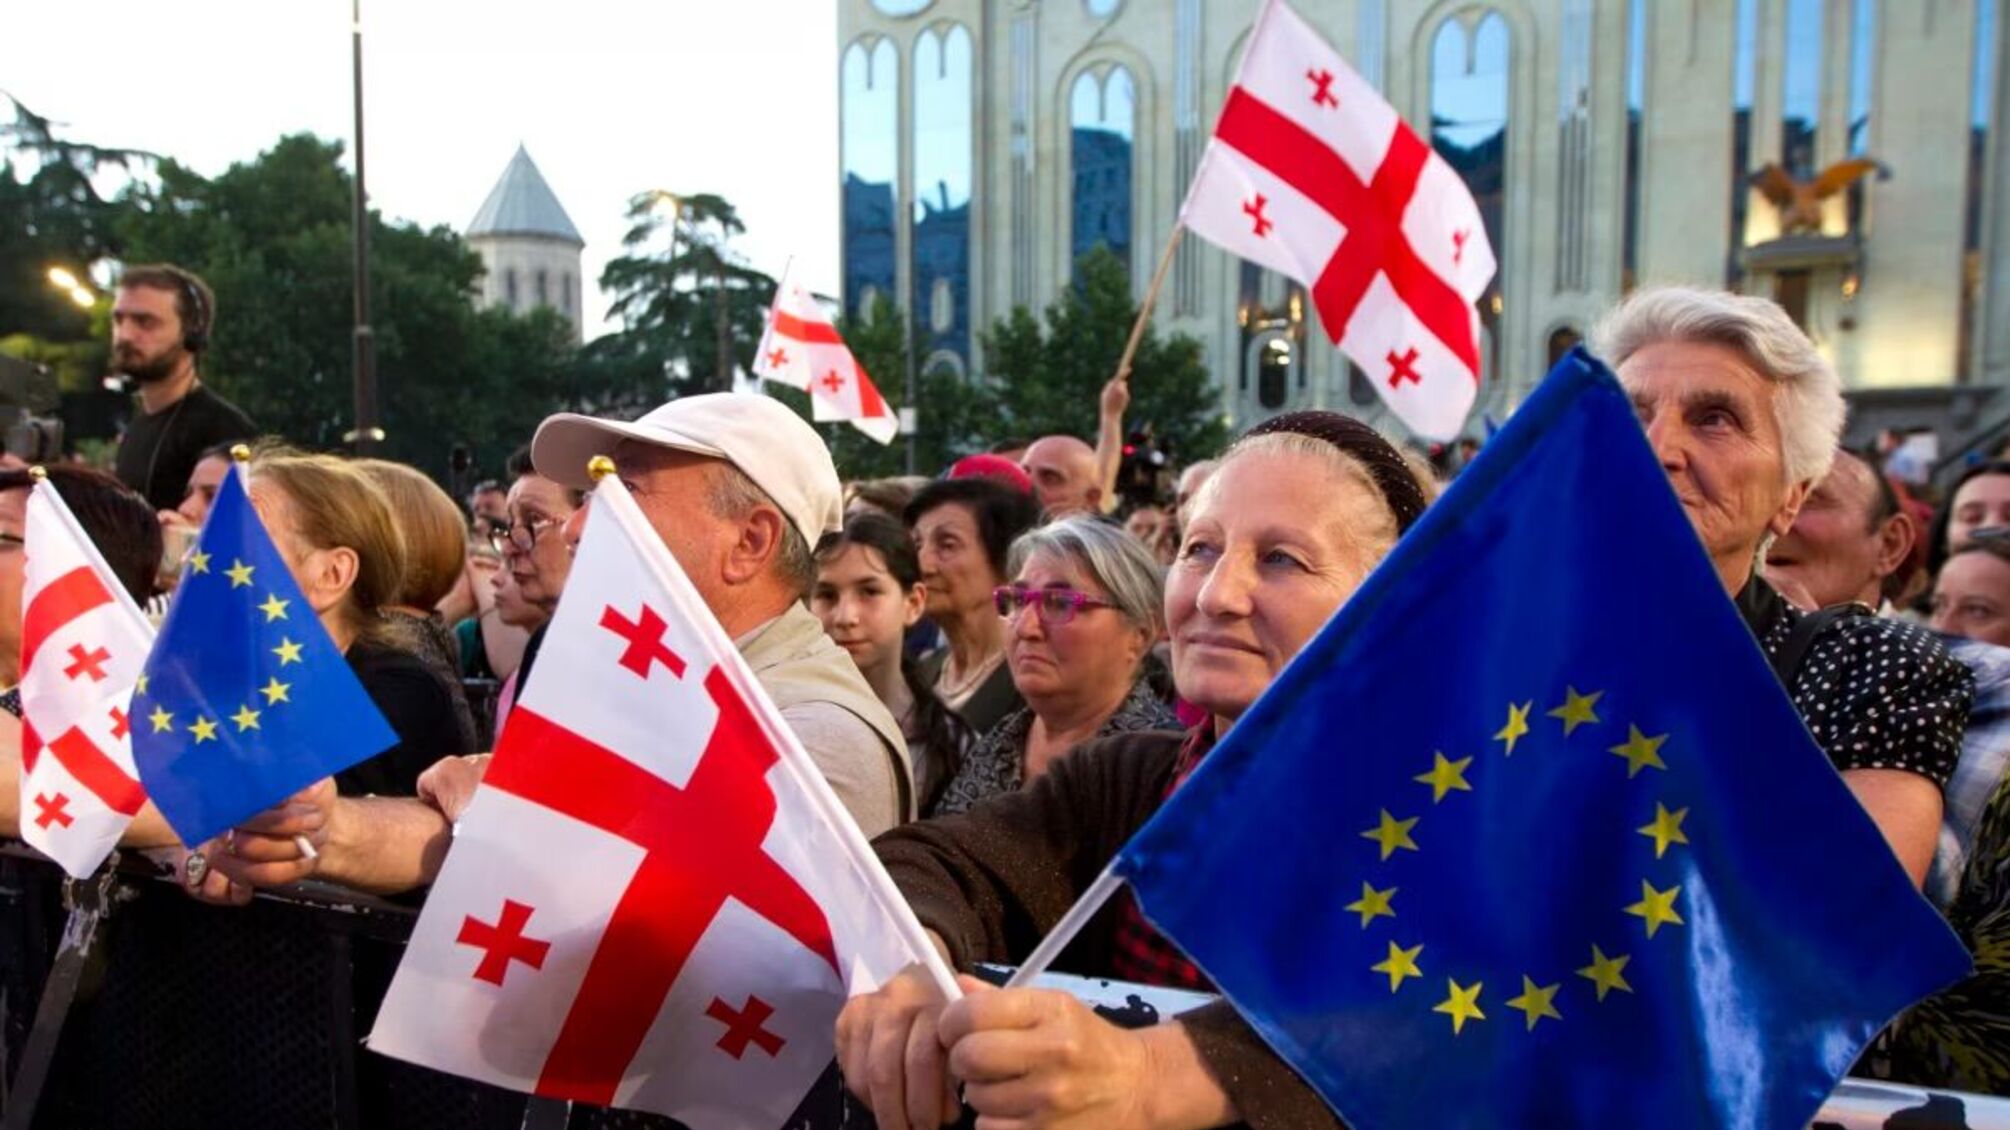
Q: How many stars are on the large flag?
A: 12